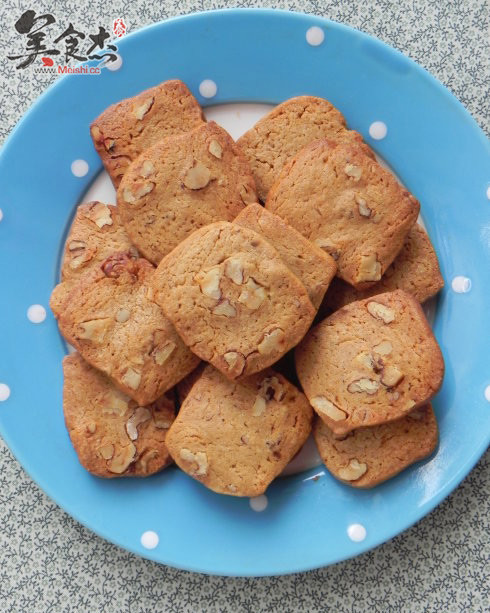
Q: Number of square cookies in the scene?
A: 13